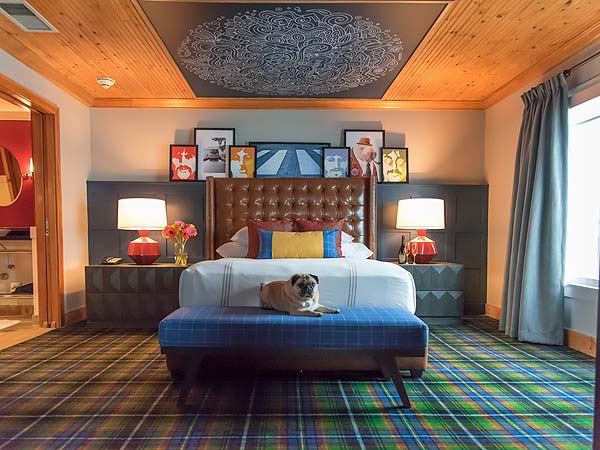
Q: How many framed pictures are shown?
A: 7